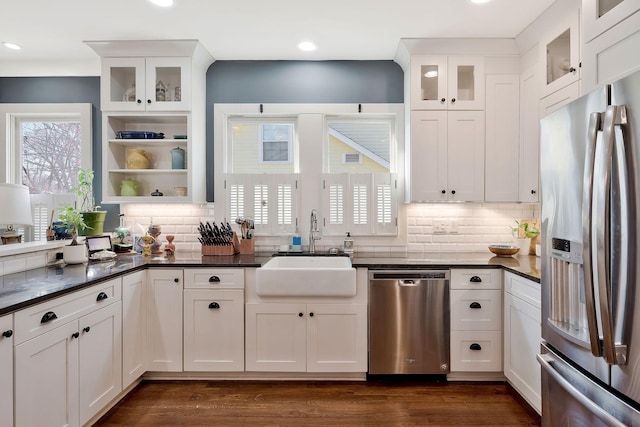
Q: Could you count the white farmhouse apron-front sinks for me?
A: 1